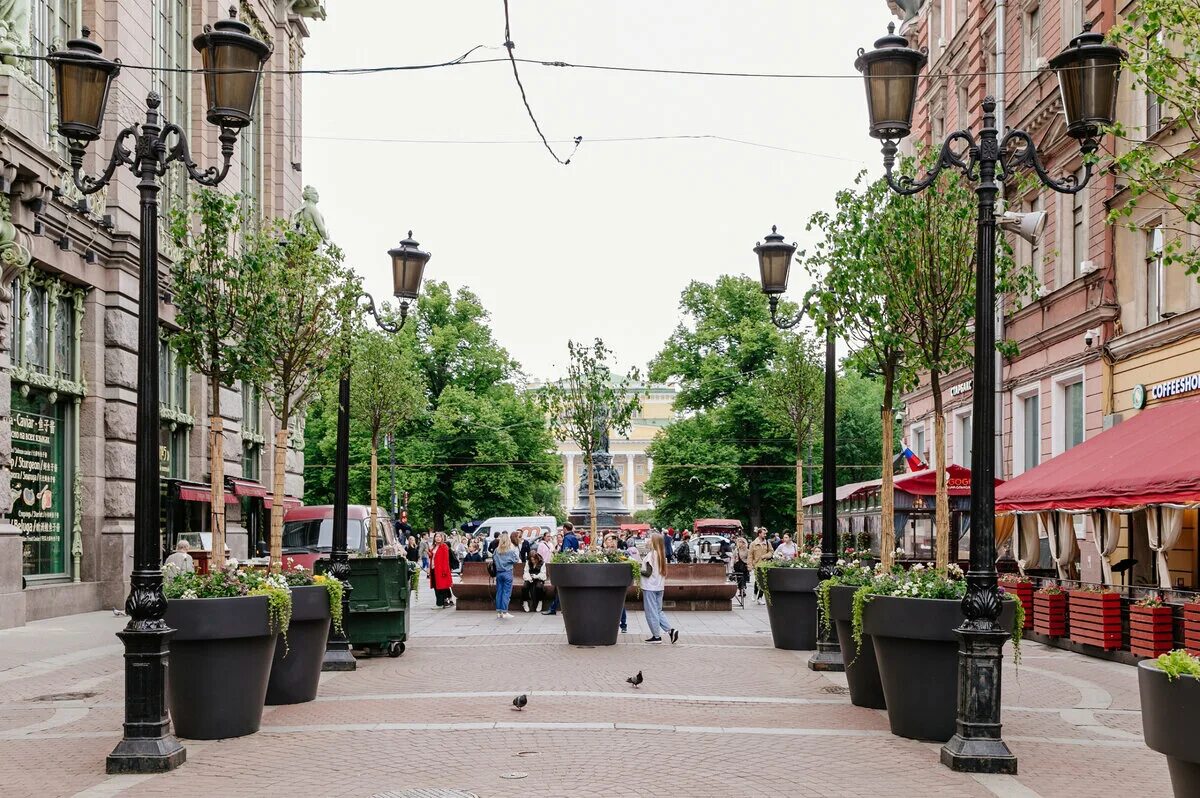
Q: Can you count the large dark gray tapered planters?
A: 7